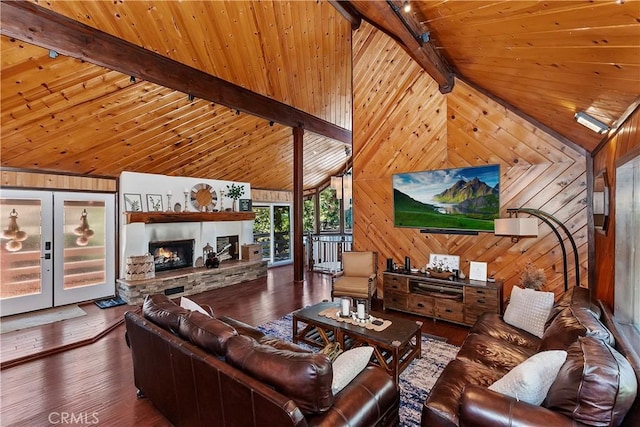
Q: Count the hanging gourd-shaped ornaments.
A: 2